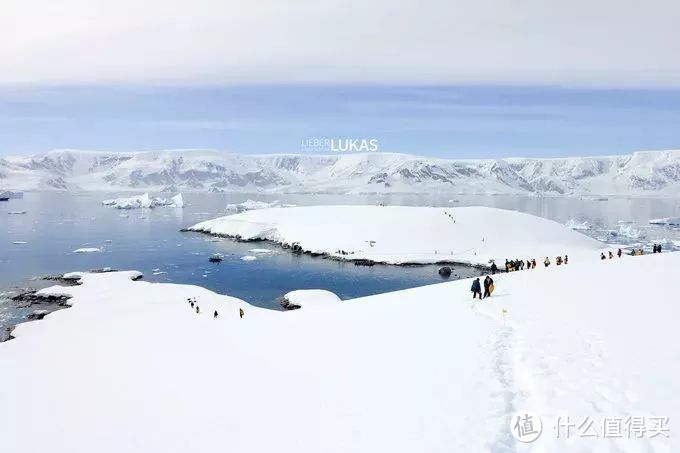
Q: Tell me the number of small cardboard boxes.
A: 0